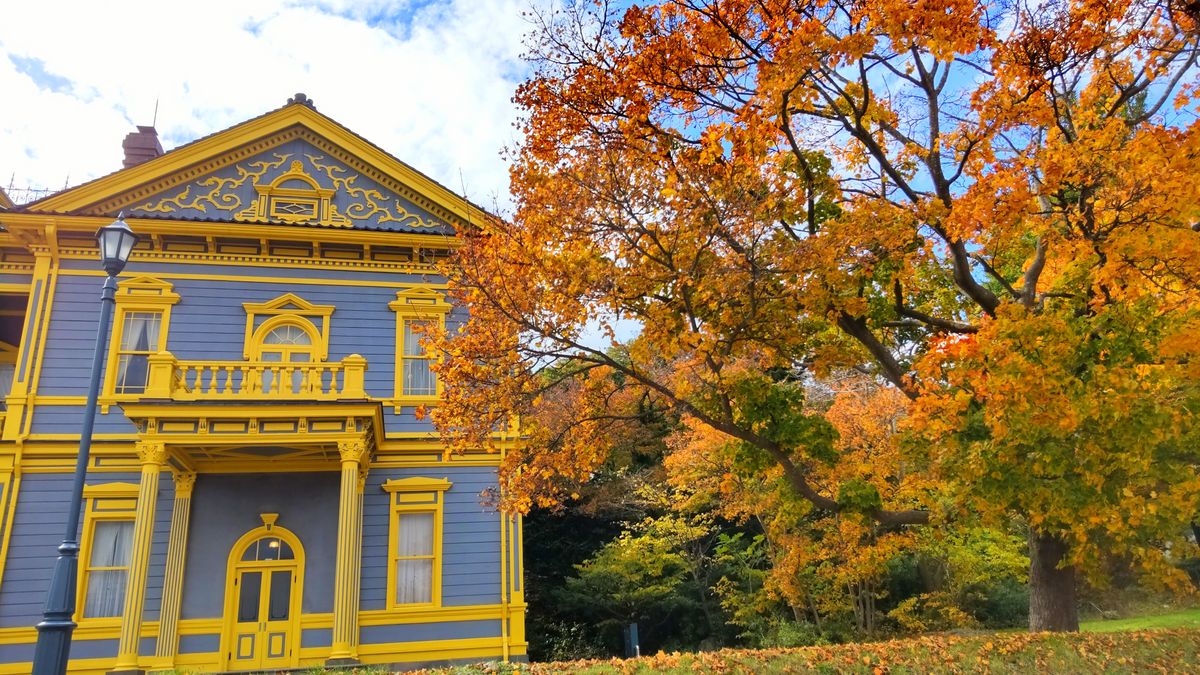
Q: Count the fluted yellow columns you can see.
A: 4